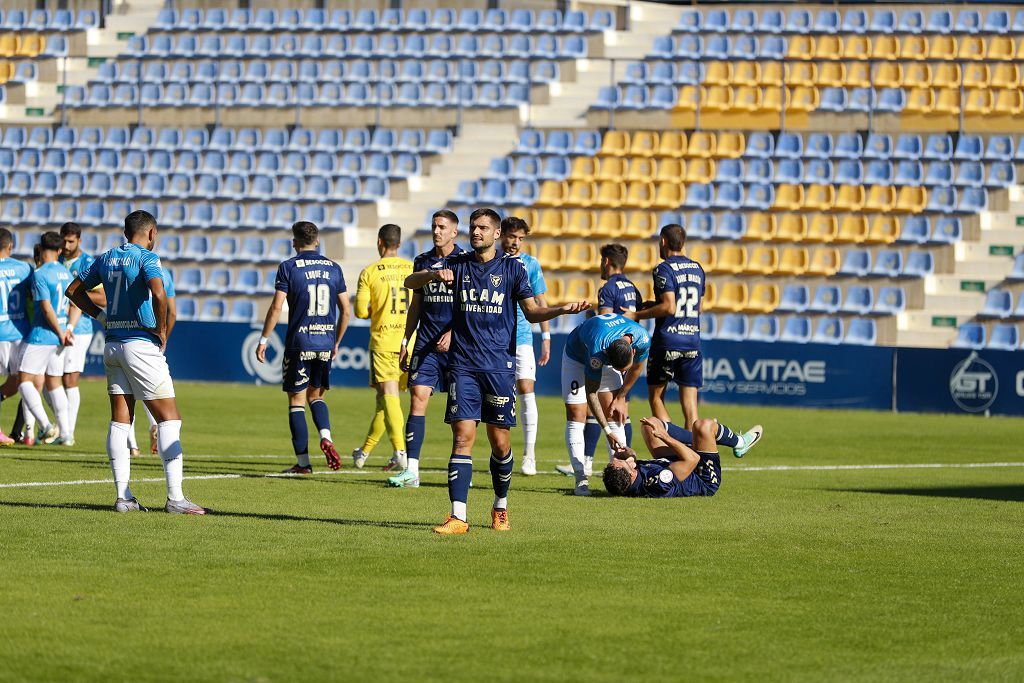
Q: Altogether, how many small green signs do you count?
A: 8